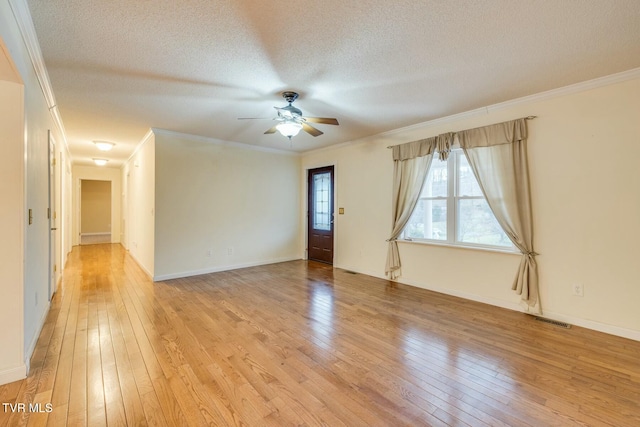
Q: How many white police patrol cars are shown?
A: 0